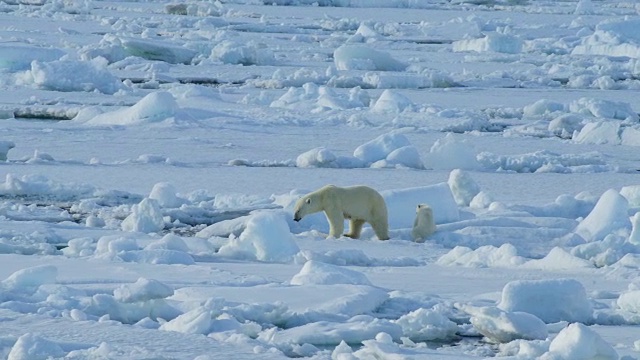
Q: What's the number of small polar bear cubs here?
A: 1